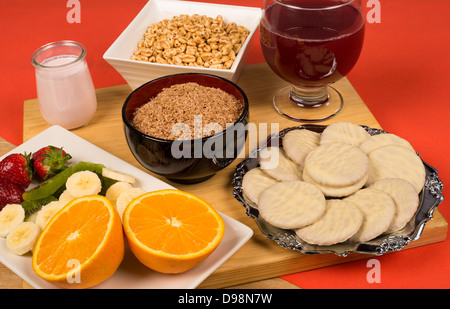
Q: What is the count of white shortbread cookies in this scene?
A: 12